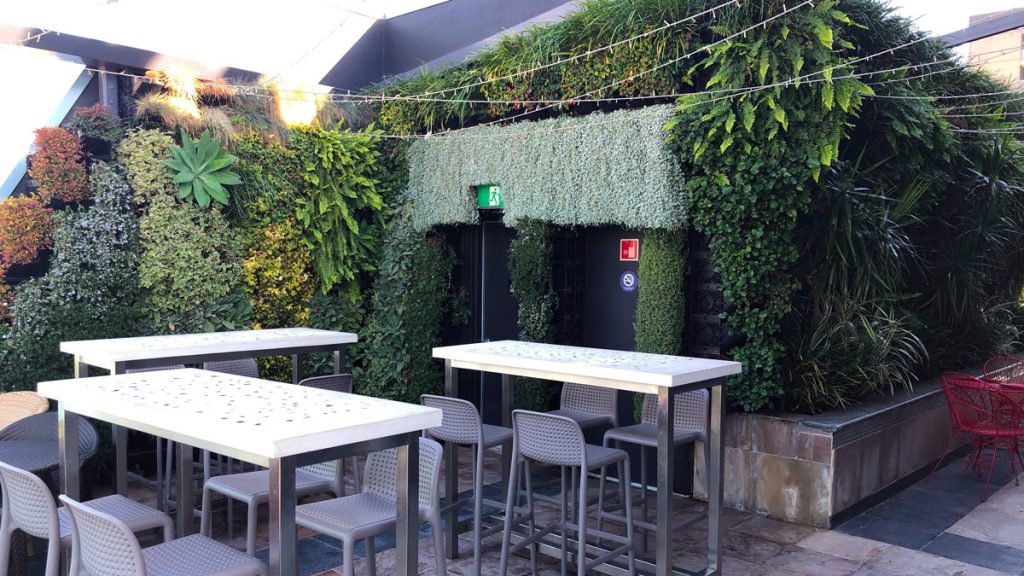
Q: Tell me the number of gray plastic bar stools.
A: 11